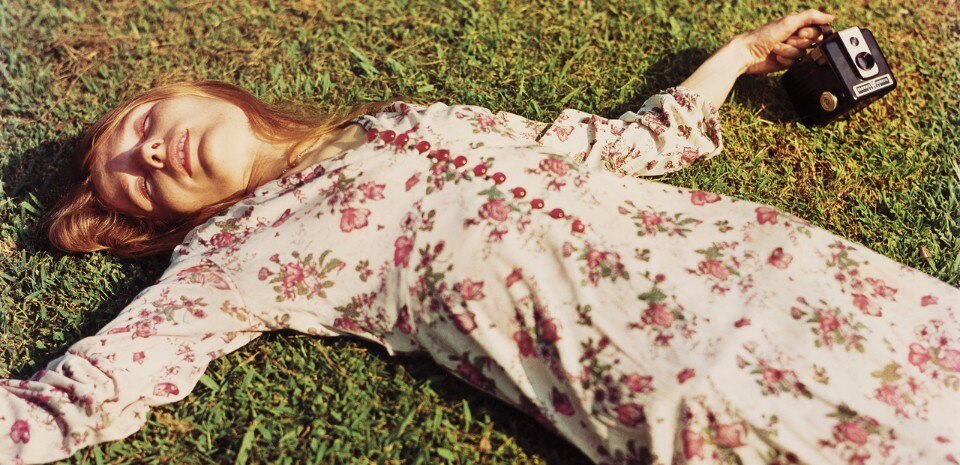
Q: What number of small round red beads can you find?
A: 12